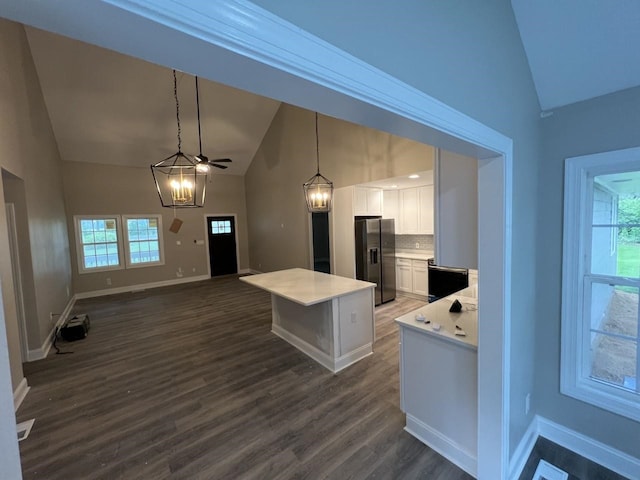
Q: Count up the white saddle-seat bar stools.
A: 0